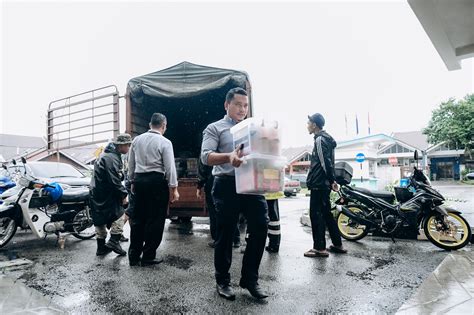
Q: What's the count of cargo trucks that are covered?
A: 1